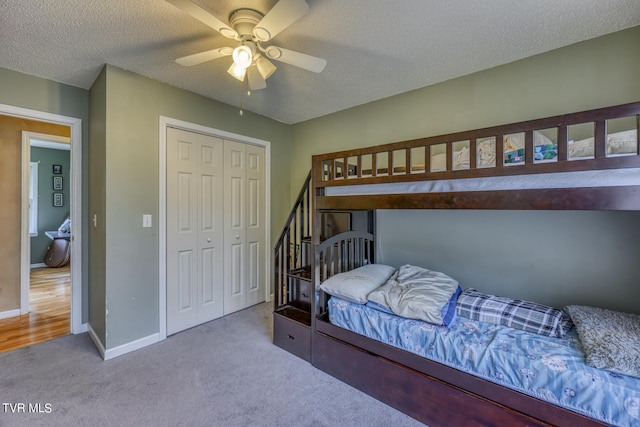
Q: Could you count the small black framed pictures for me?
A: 3